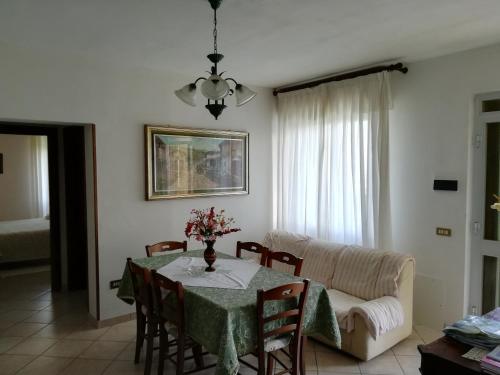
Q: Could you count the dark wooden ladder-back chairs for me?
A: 6